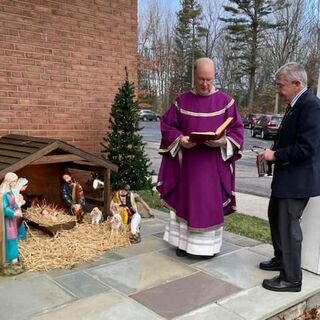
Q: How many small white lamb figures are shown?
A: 2